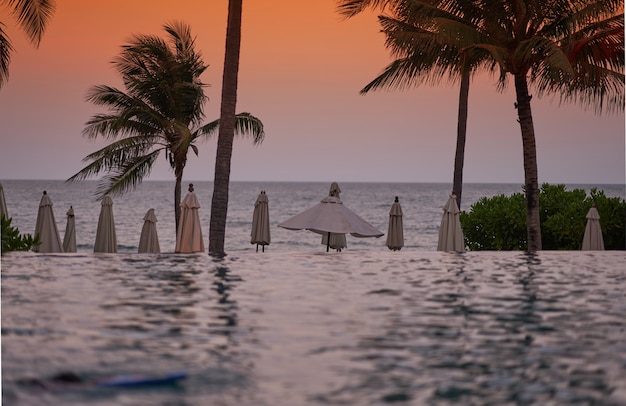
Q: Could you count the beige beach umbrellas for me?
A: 12